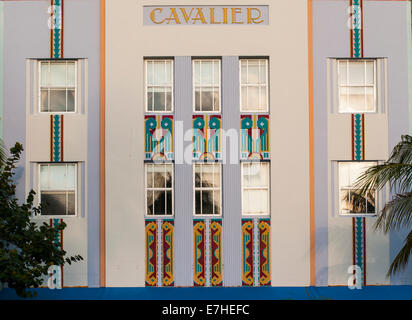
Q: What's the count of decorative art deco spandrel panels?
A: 6